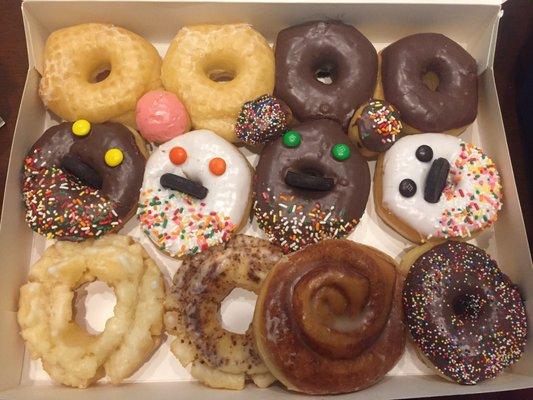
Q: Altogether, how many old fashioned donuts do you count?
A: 2